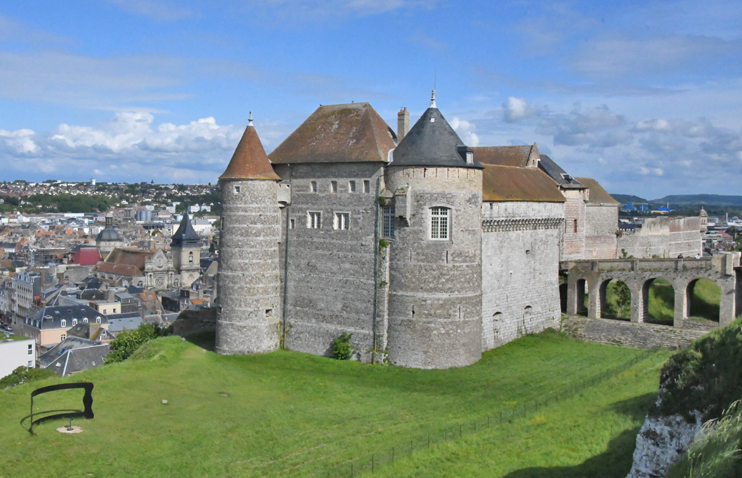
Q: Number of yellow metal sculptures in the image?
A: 0